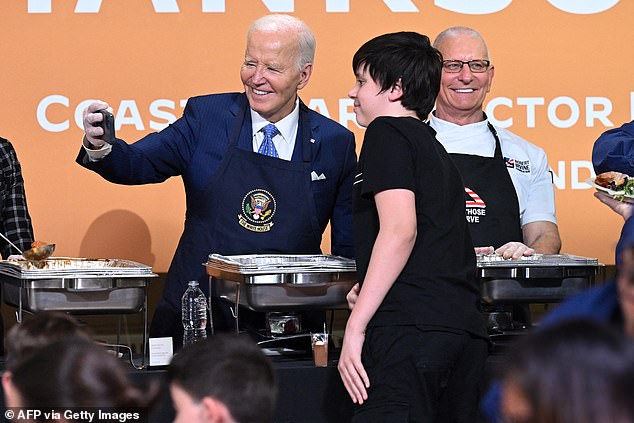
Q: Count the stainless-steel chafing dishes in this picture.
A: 3